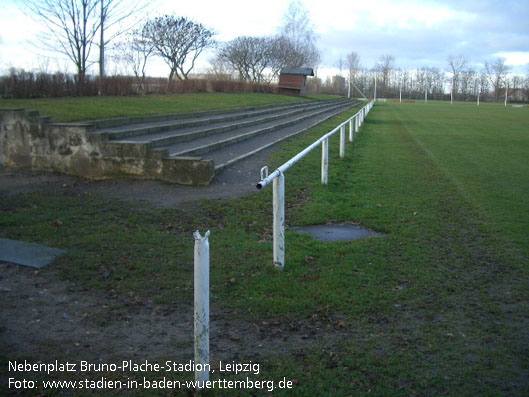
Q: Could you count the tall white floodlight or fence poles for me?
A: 7